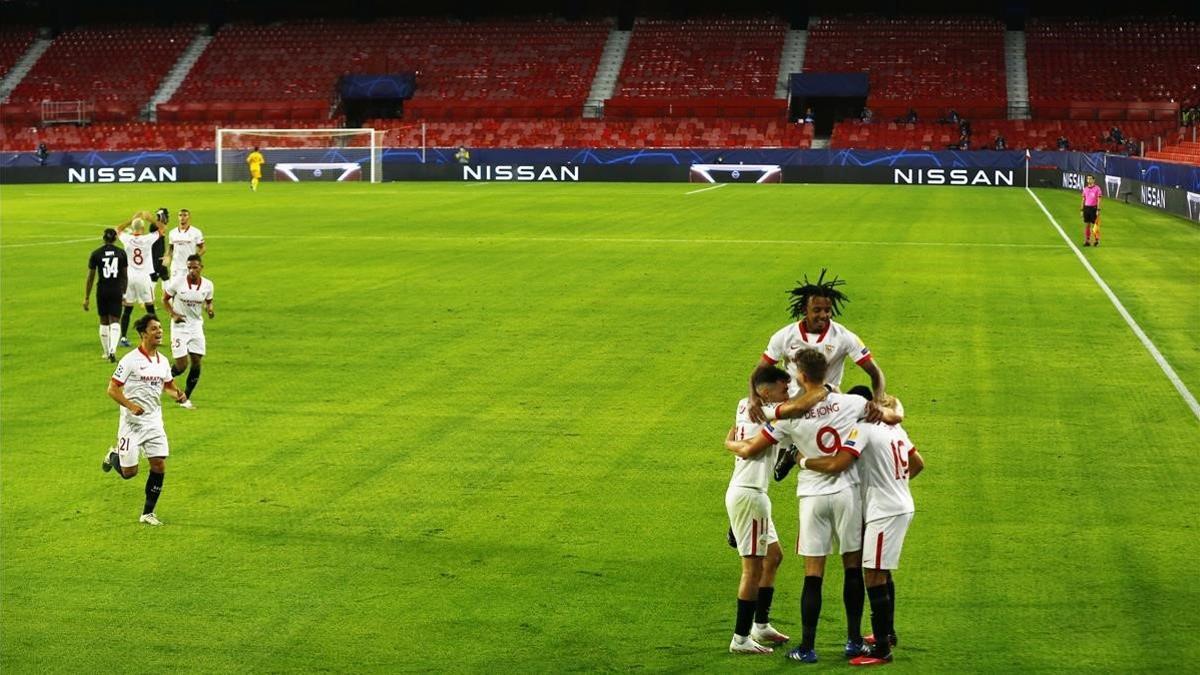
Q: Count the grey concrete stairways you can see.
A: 5